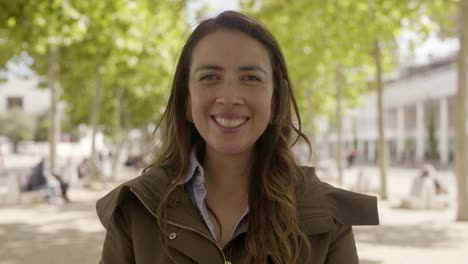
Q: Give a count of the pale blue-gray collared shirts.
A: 1